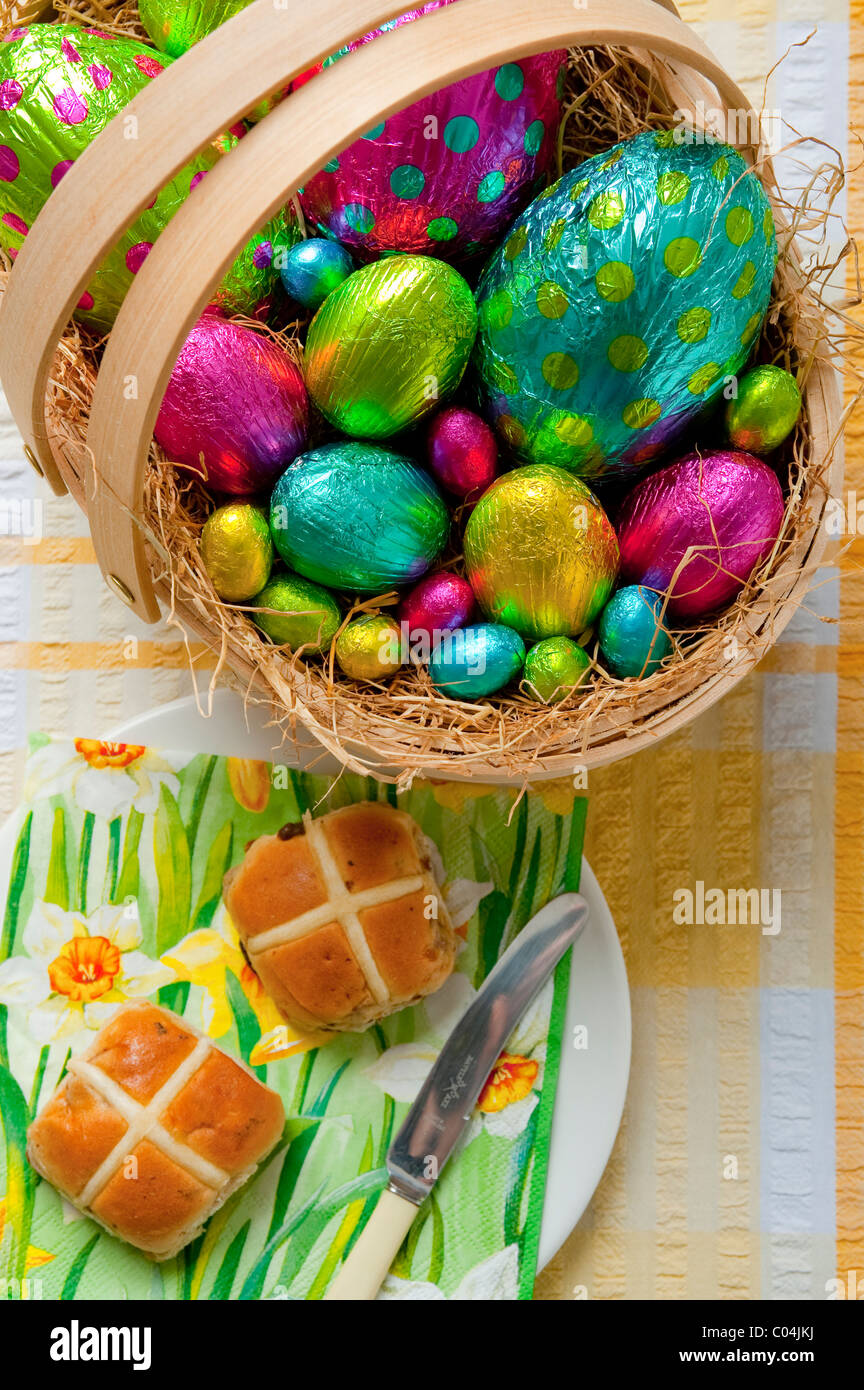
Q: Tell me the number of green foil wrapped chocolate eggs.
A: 6